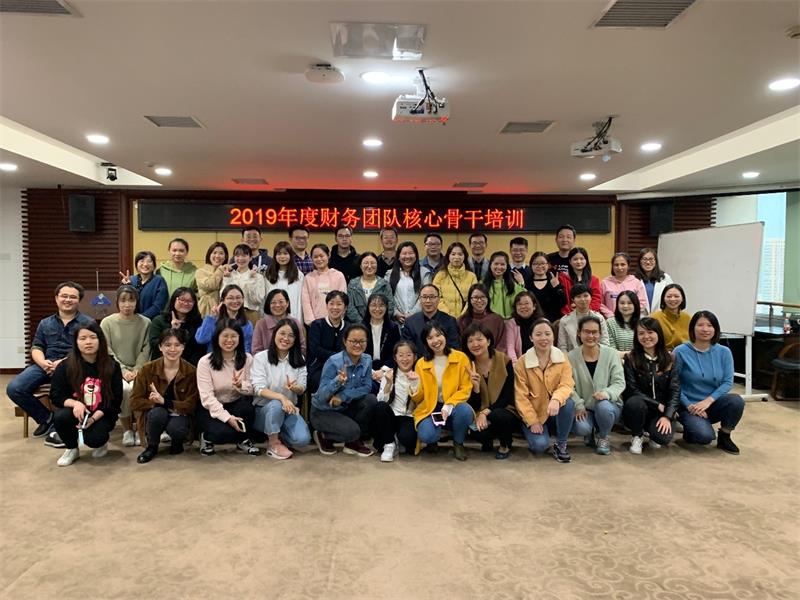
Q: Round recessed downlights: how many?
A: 10